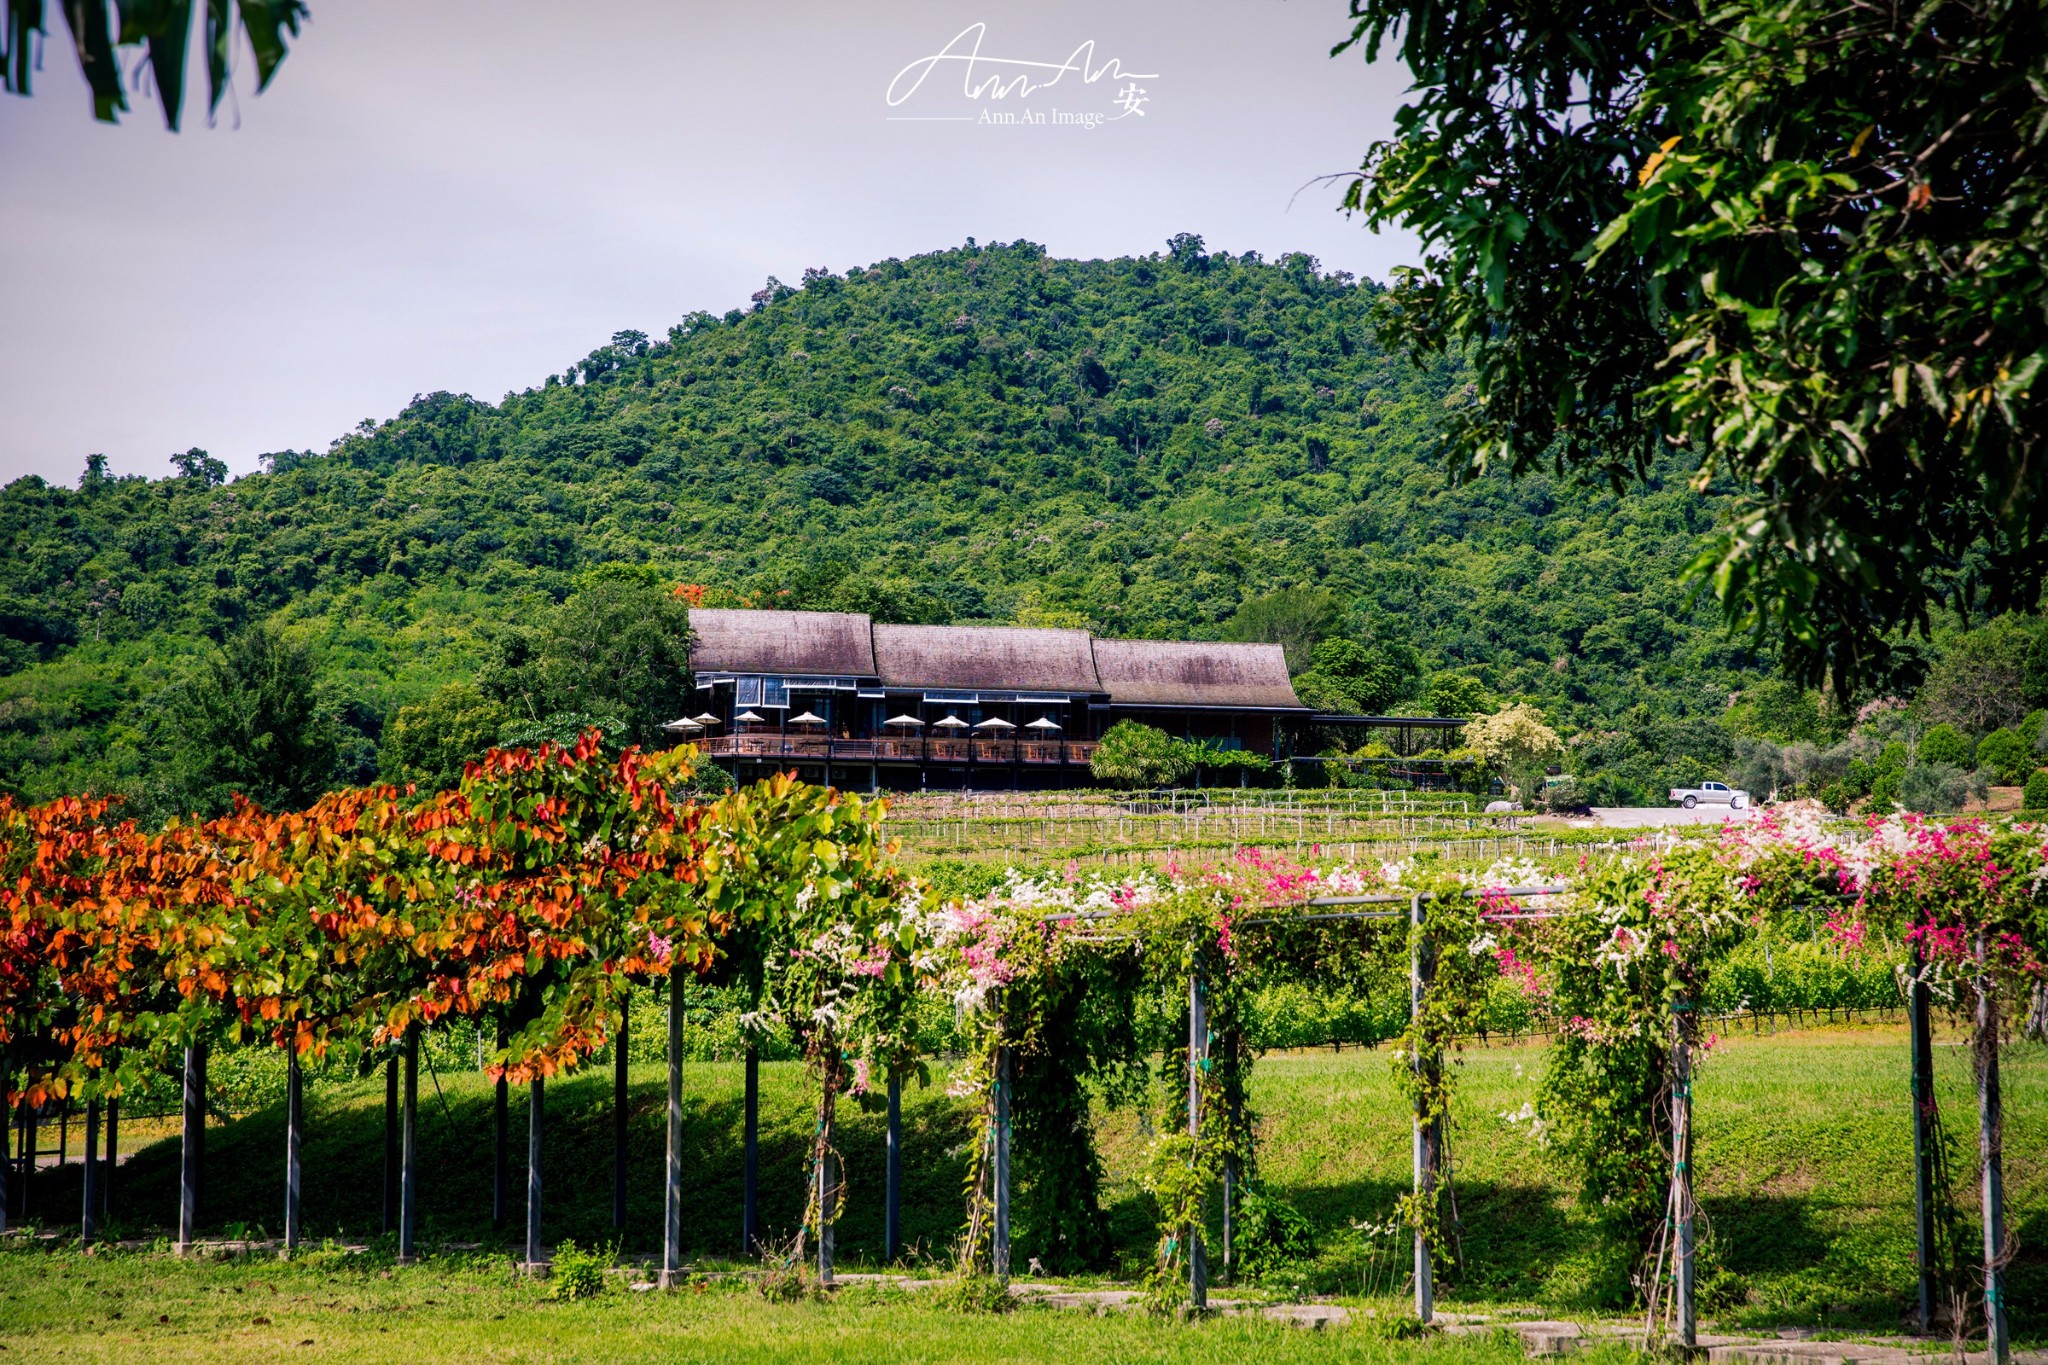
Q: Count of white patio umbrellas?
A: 8